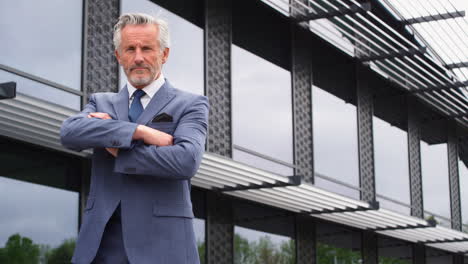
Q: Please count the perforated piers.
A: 6